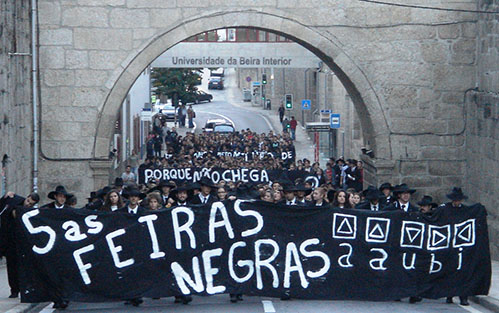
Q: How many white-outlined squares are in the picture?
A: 5